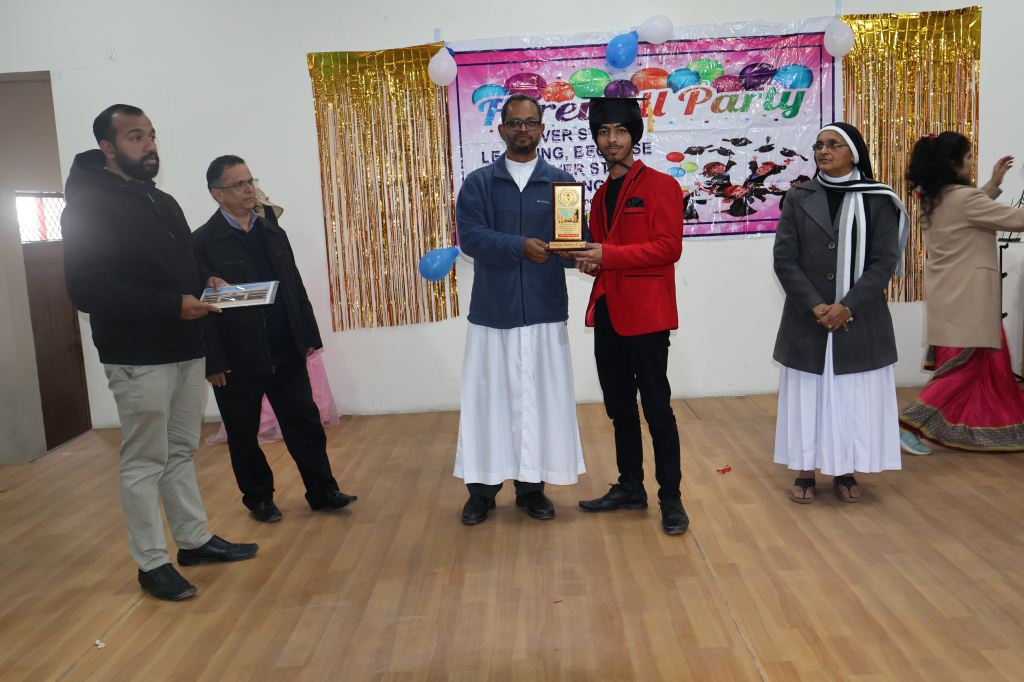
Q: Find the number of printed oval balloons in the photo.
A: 14